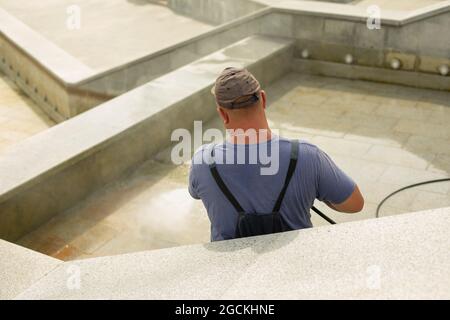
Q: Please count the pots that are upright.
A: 0